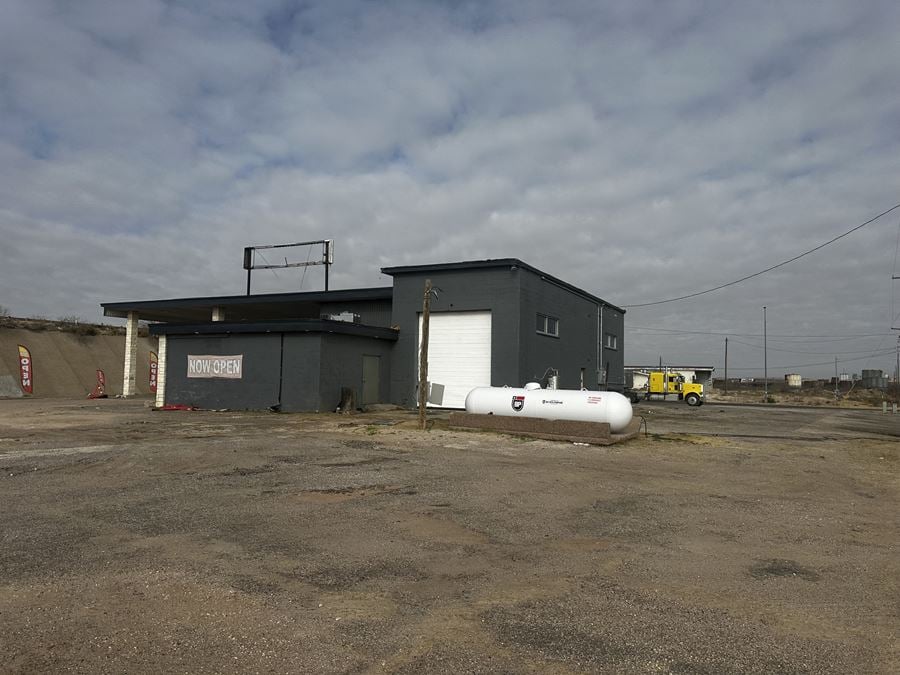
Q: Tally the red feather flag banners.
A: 3